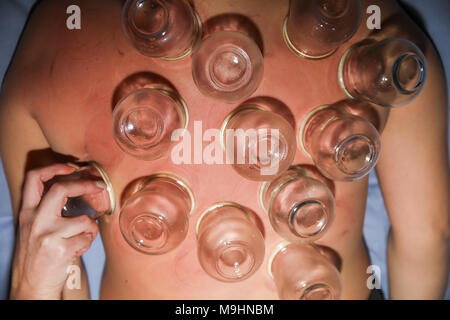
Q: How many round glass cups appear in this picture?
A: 12